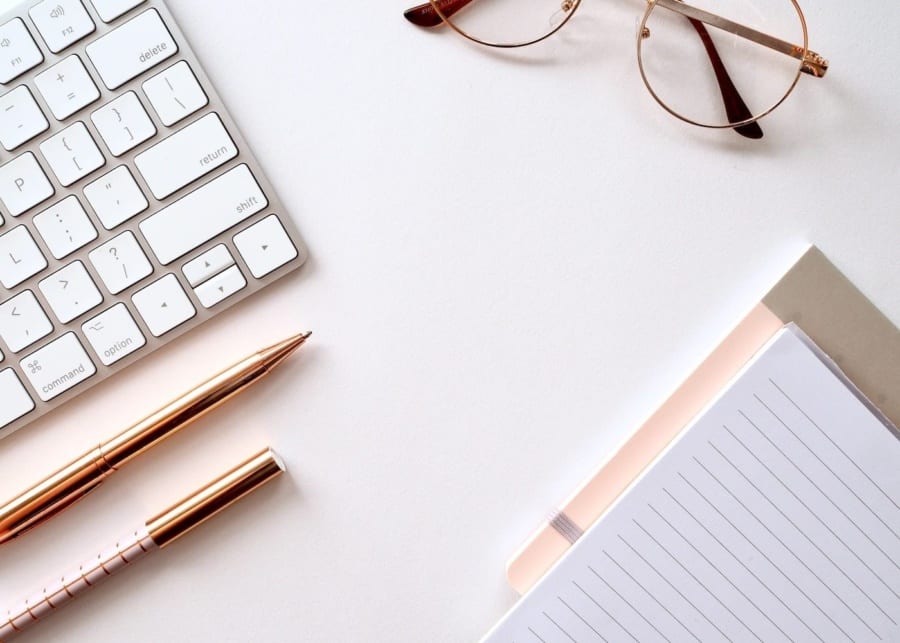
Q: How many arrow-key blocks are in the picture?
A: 4